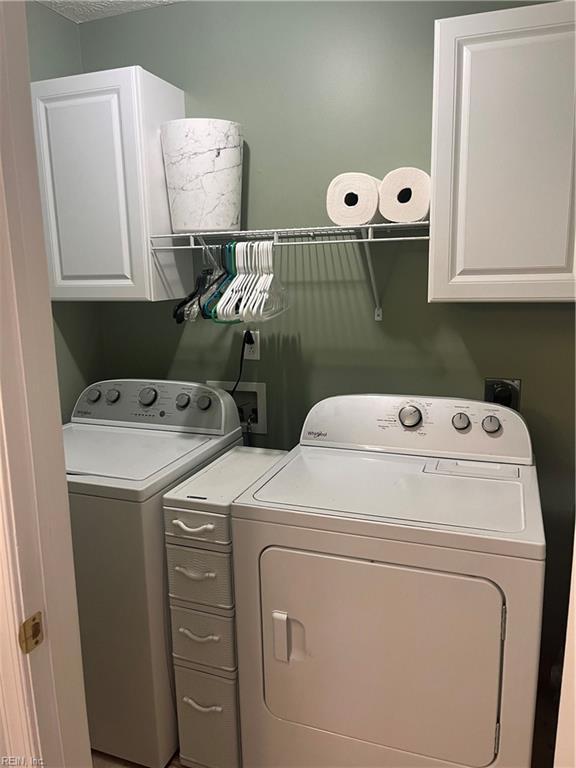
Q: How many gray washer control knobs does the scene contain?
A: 5